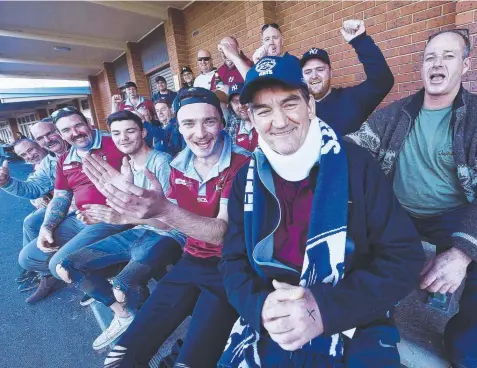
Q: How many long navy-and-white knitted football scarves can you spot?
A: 1